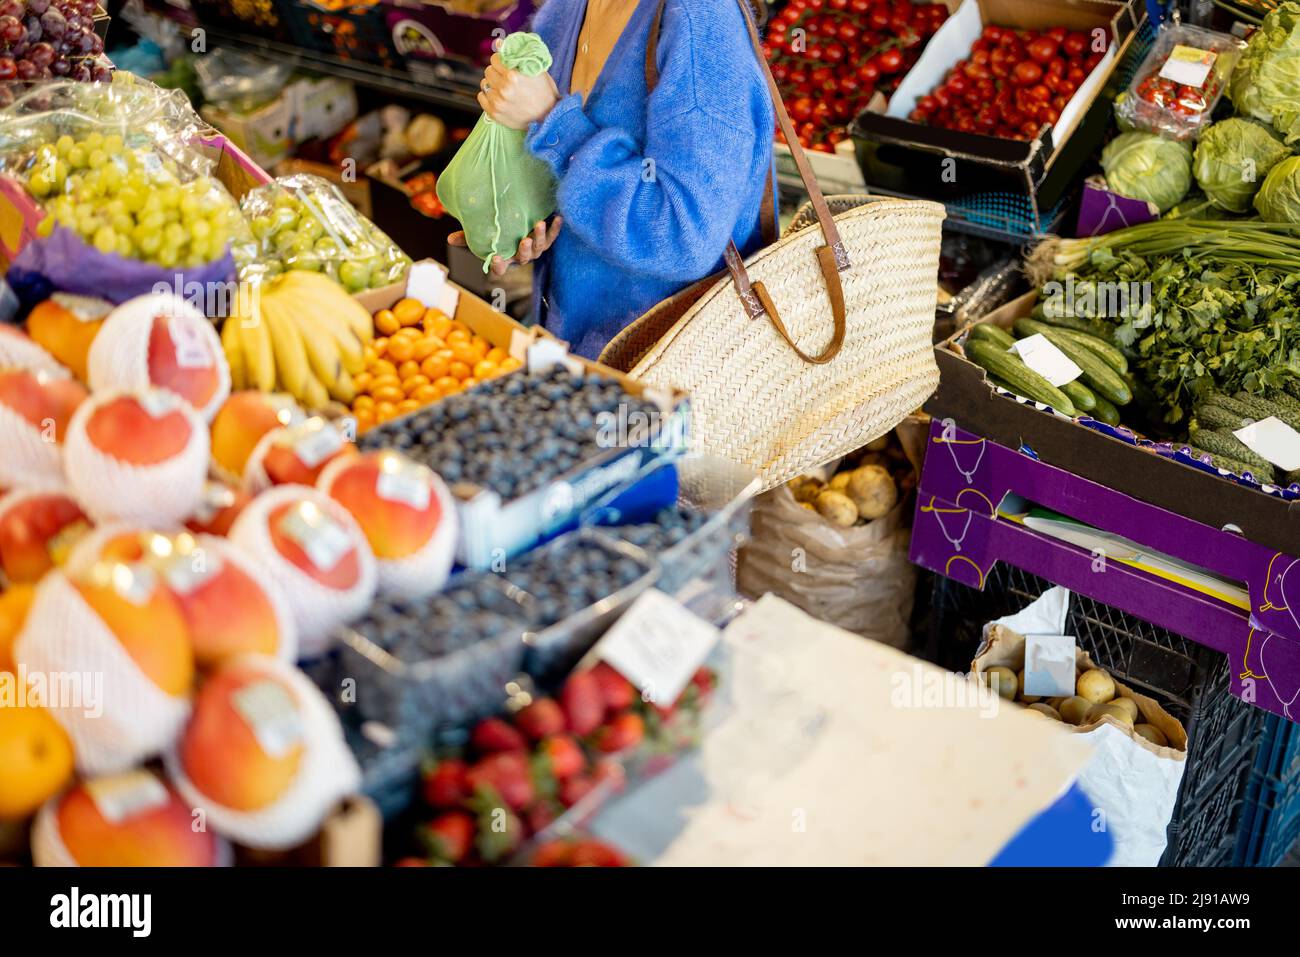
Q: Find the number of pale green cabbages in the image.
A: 4